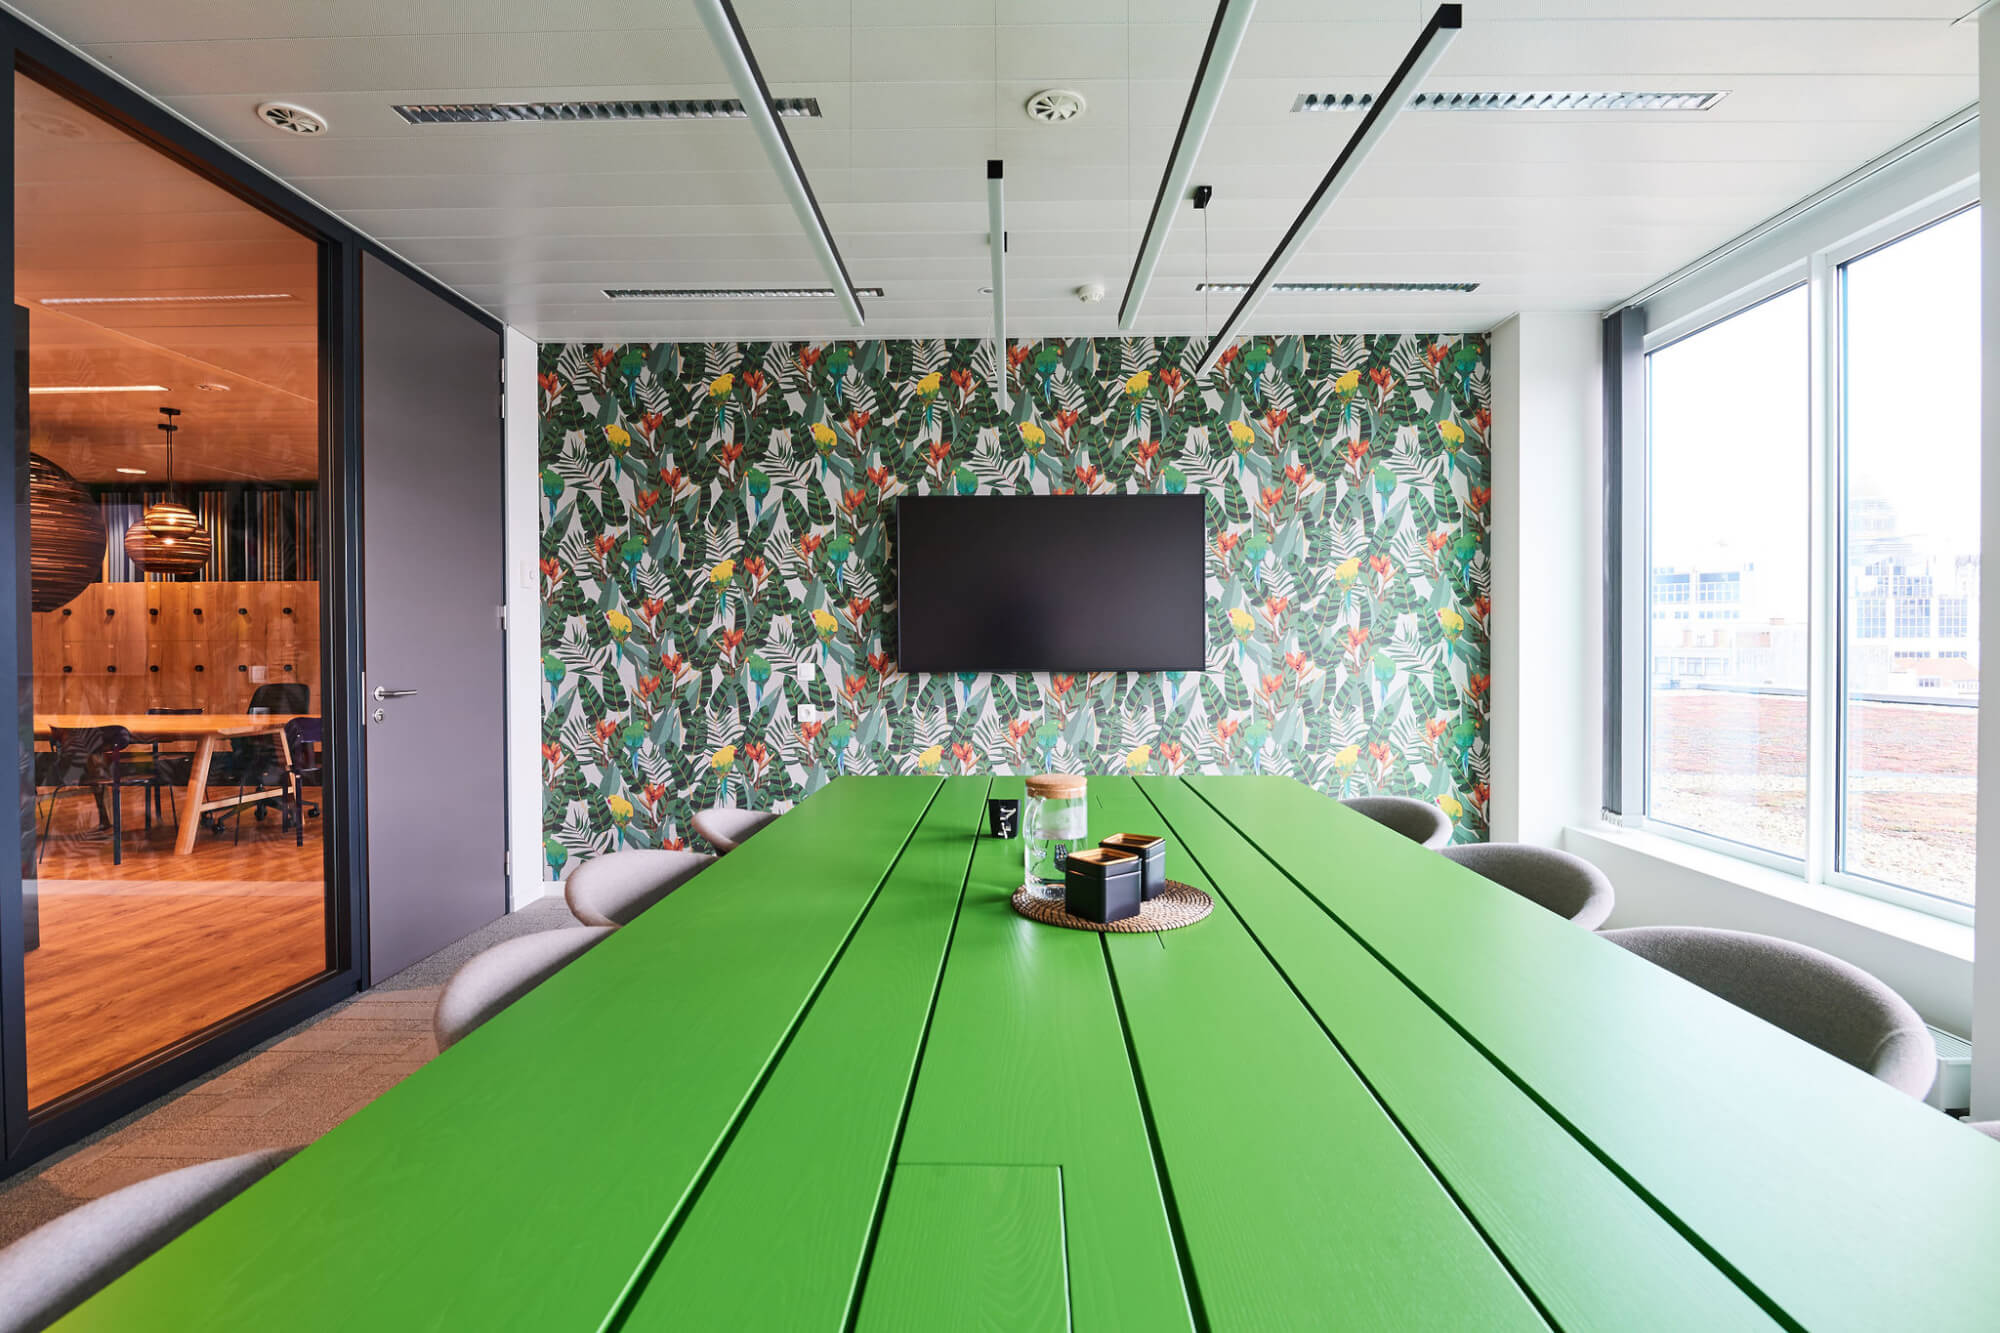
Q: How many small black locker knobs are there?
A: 12